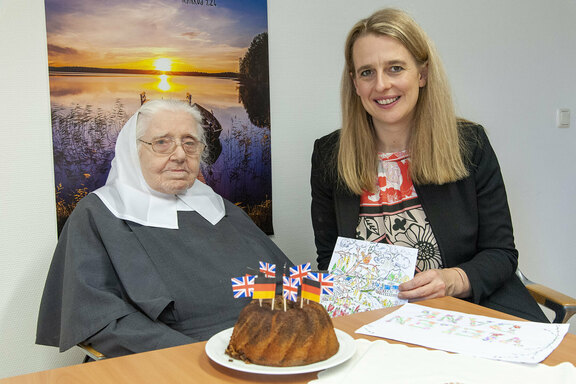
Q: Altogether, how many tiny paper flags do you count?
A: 7